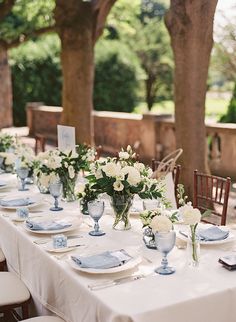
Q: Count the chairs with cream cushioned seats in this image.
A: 3